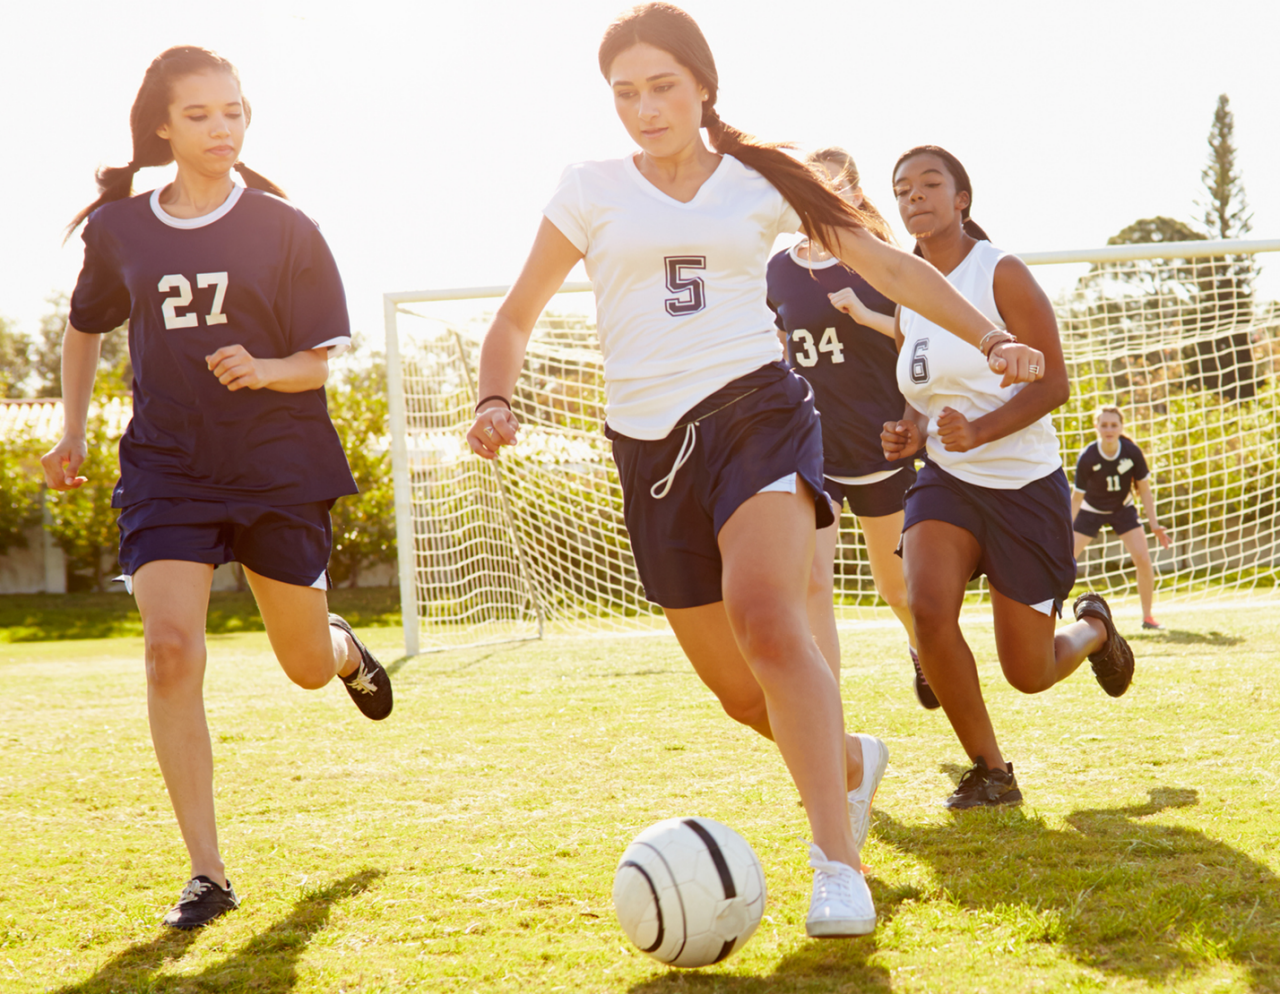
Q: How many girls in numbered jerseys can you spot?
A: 5